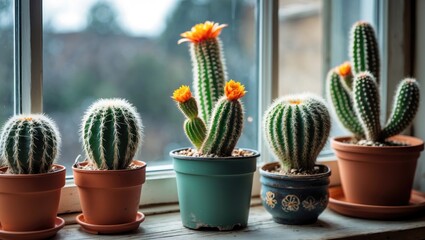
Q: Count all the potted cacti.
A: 5